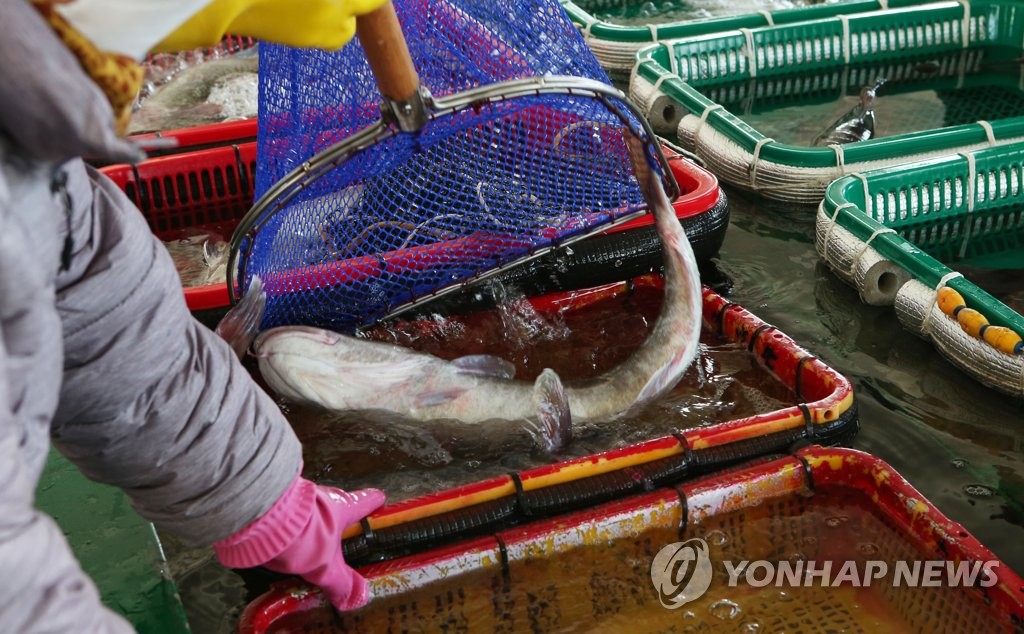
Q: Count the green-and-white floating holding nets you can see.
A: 3